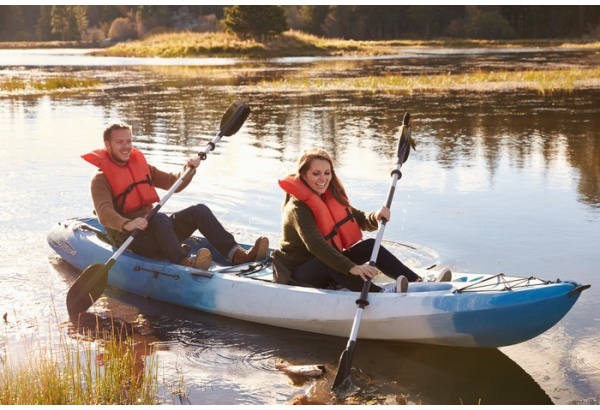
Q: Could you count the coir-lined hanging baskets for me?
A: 0